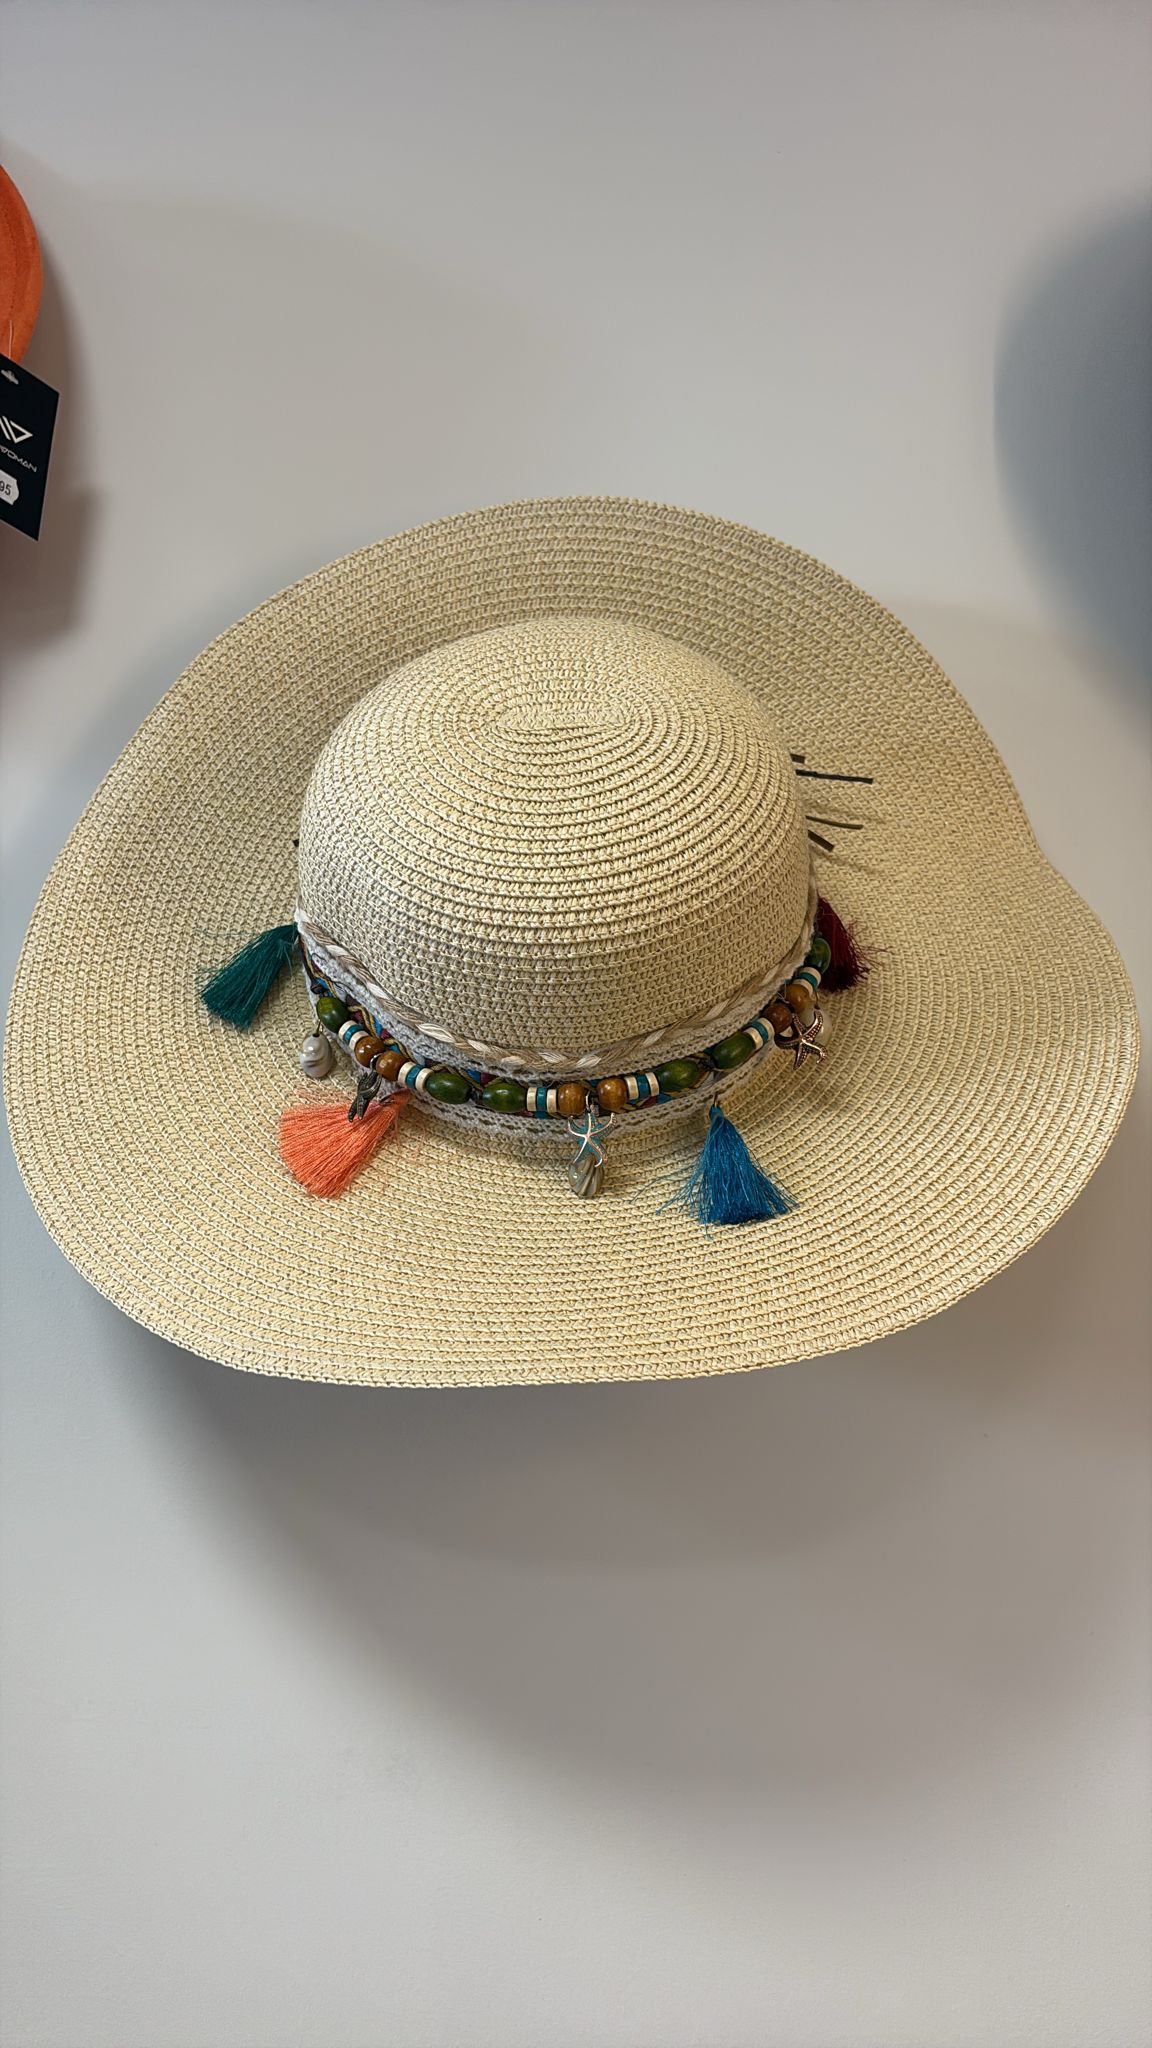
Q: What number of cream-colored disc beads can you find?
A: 12